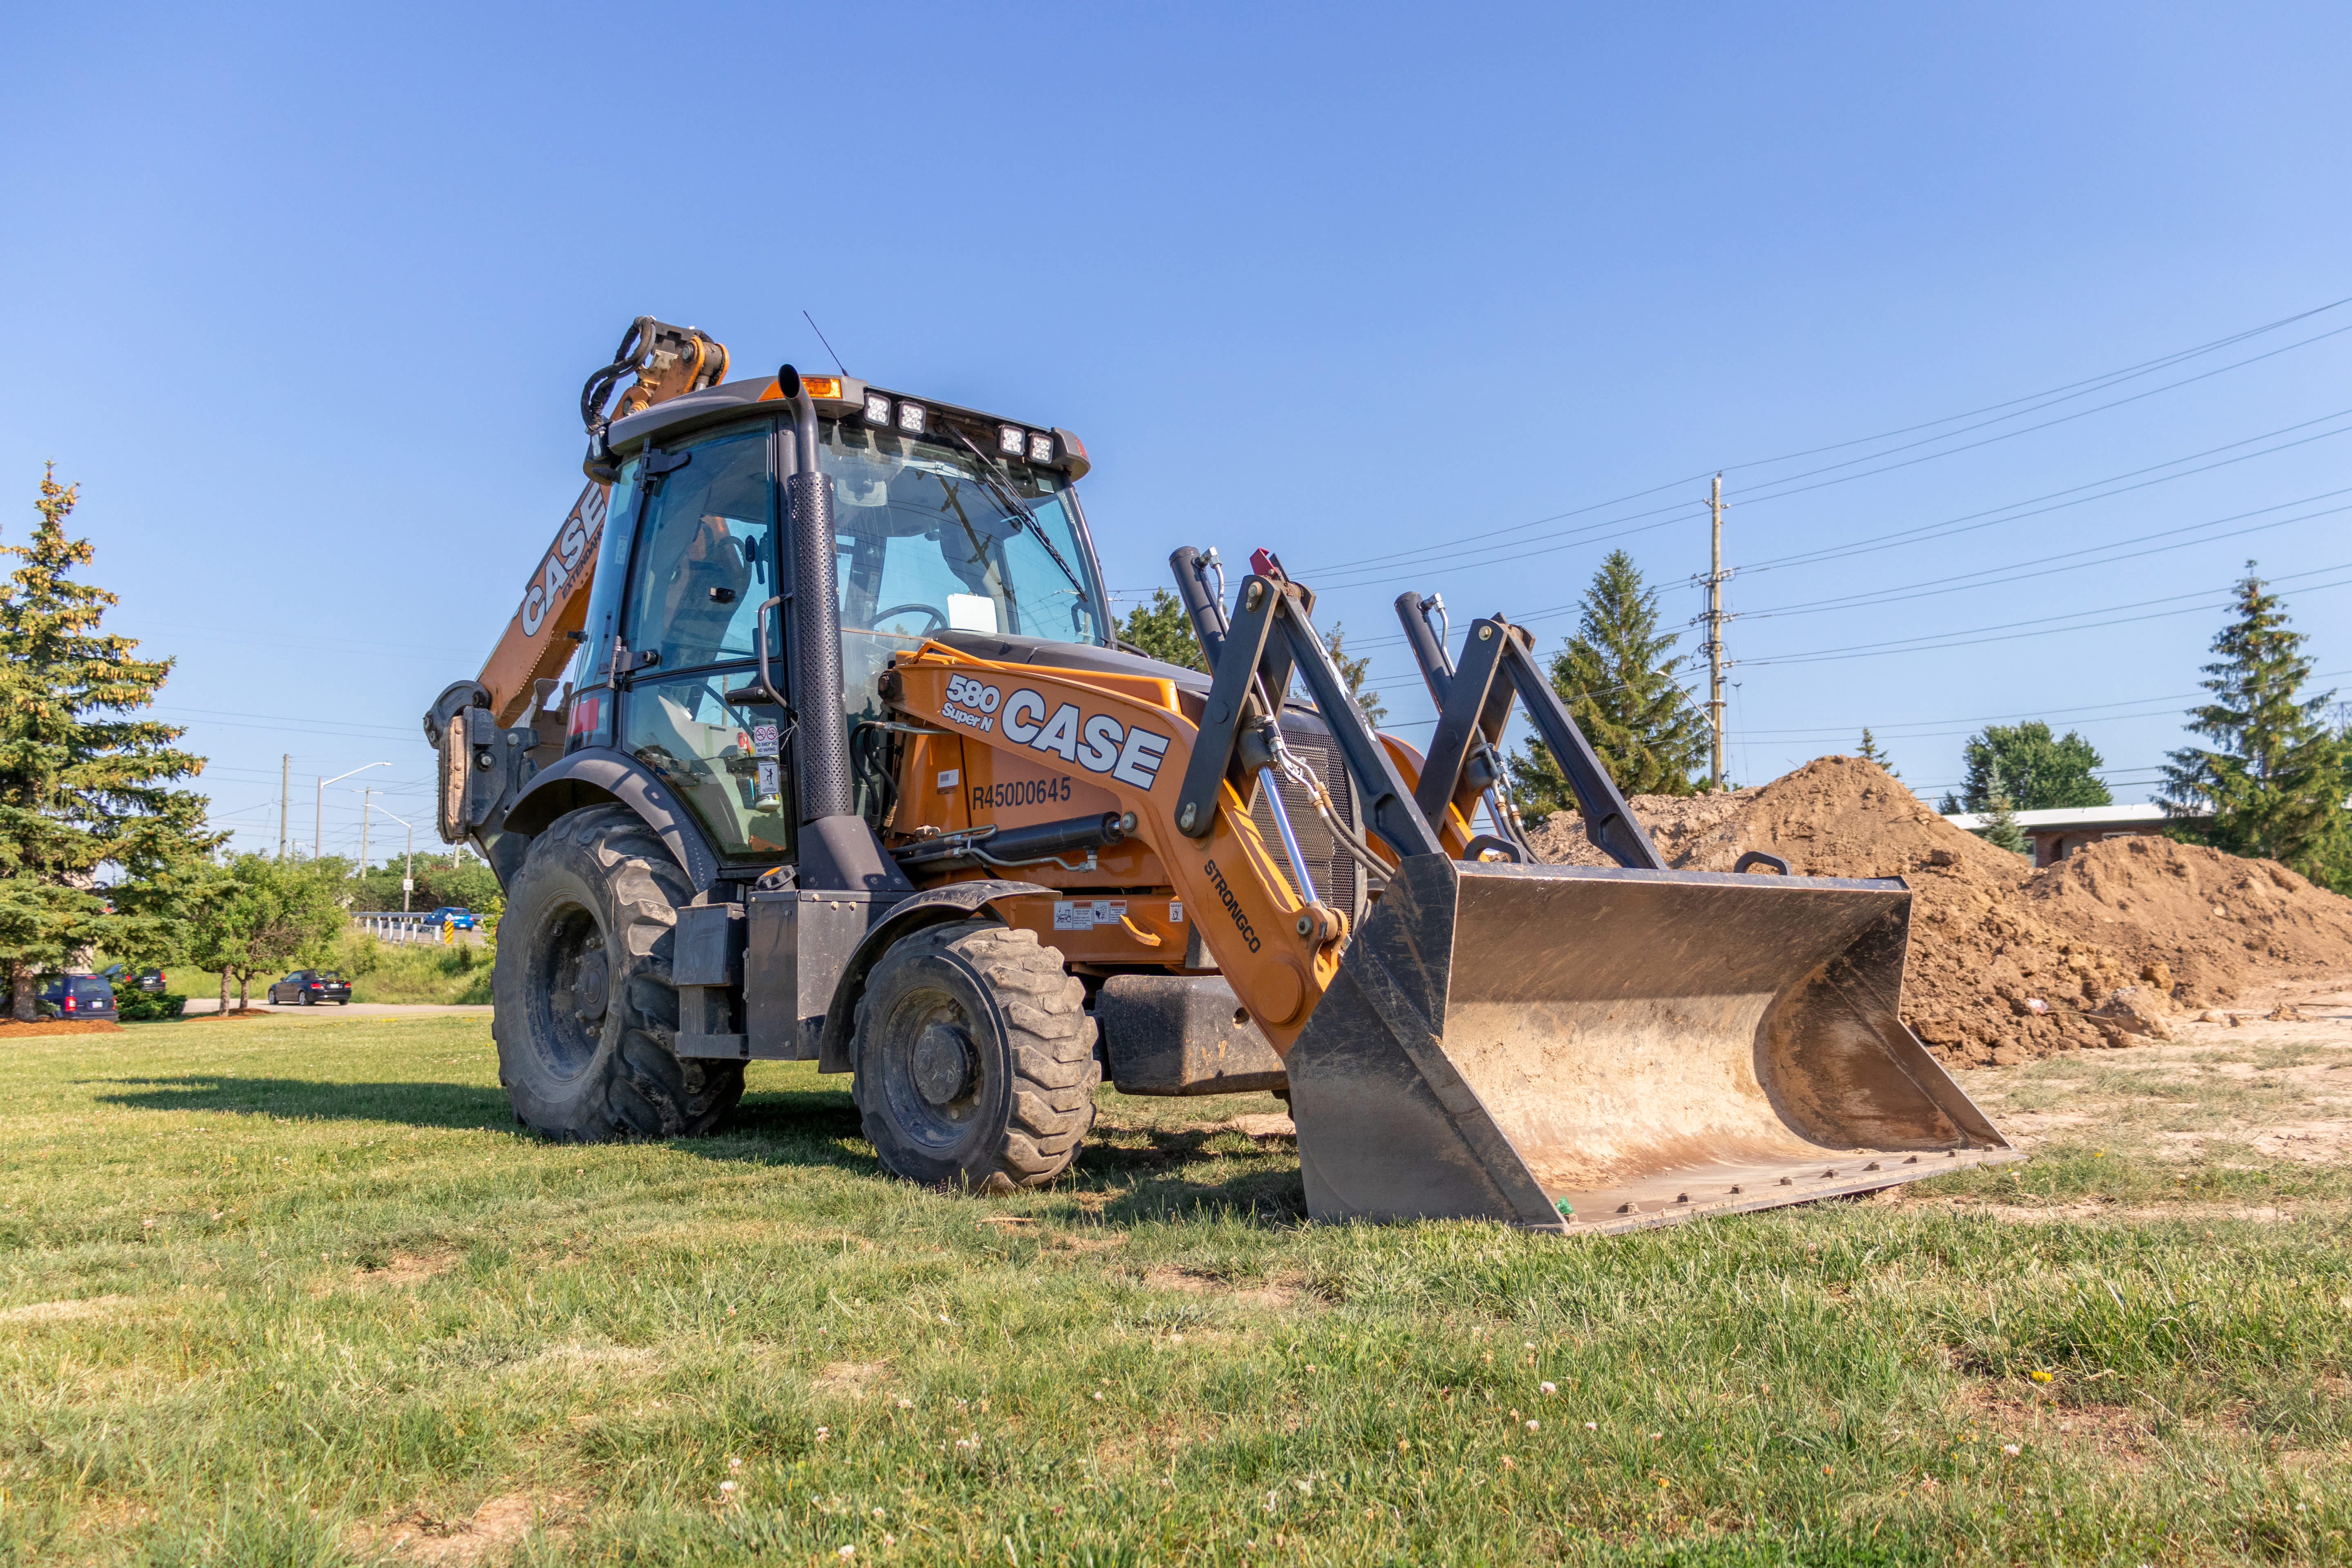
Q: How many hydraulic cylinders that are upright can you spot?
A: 2